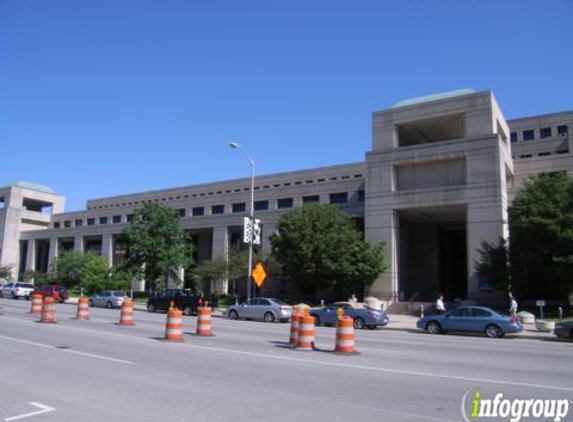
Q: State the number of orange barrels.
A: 9